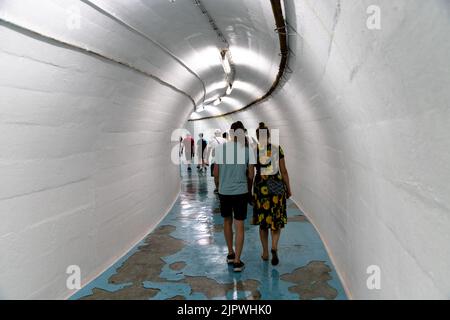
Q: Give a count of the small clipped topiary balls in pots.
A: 0